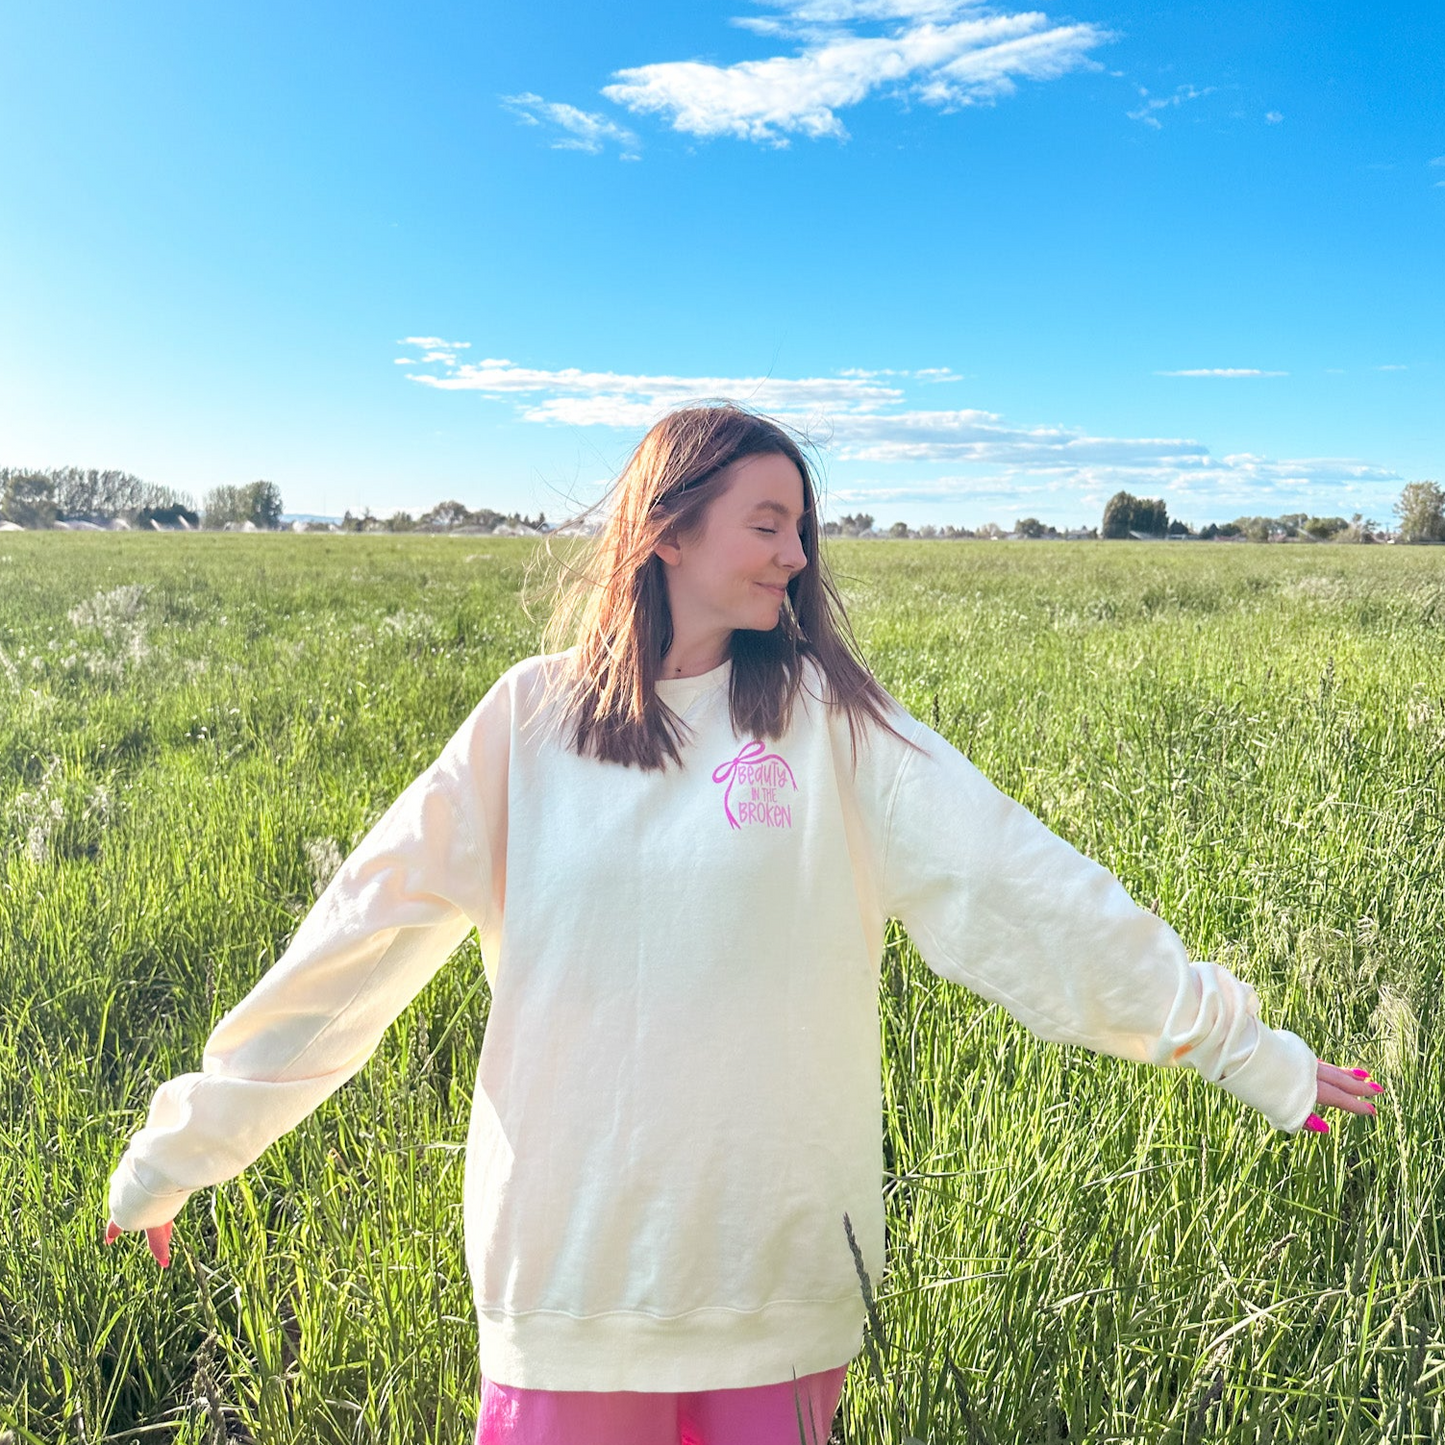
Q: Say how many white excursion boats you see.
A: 0